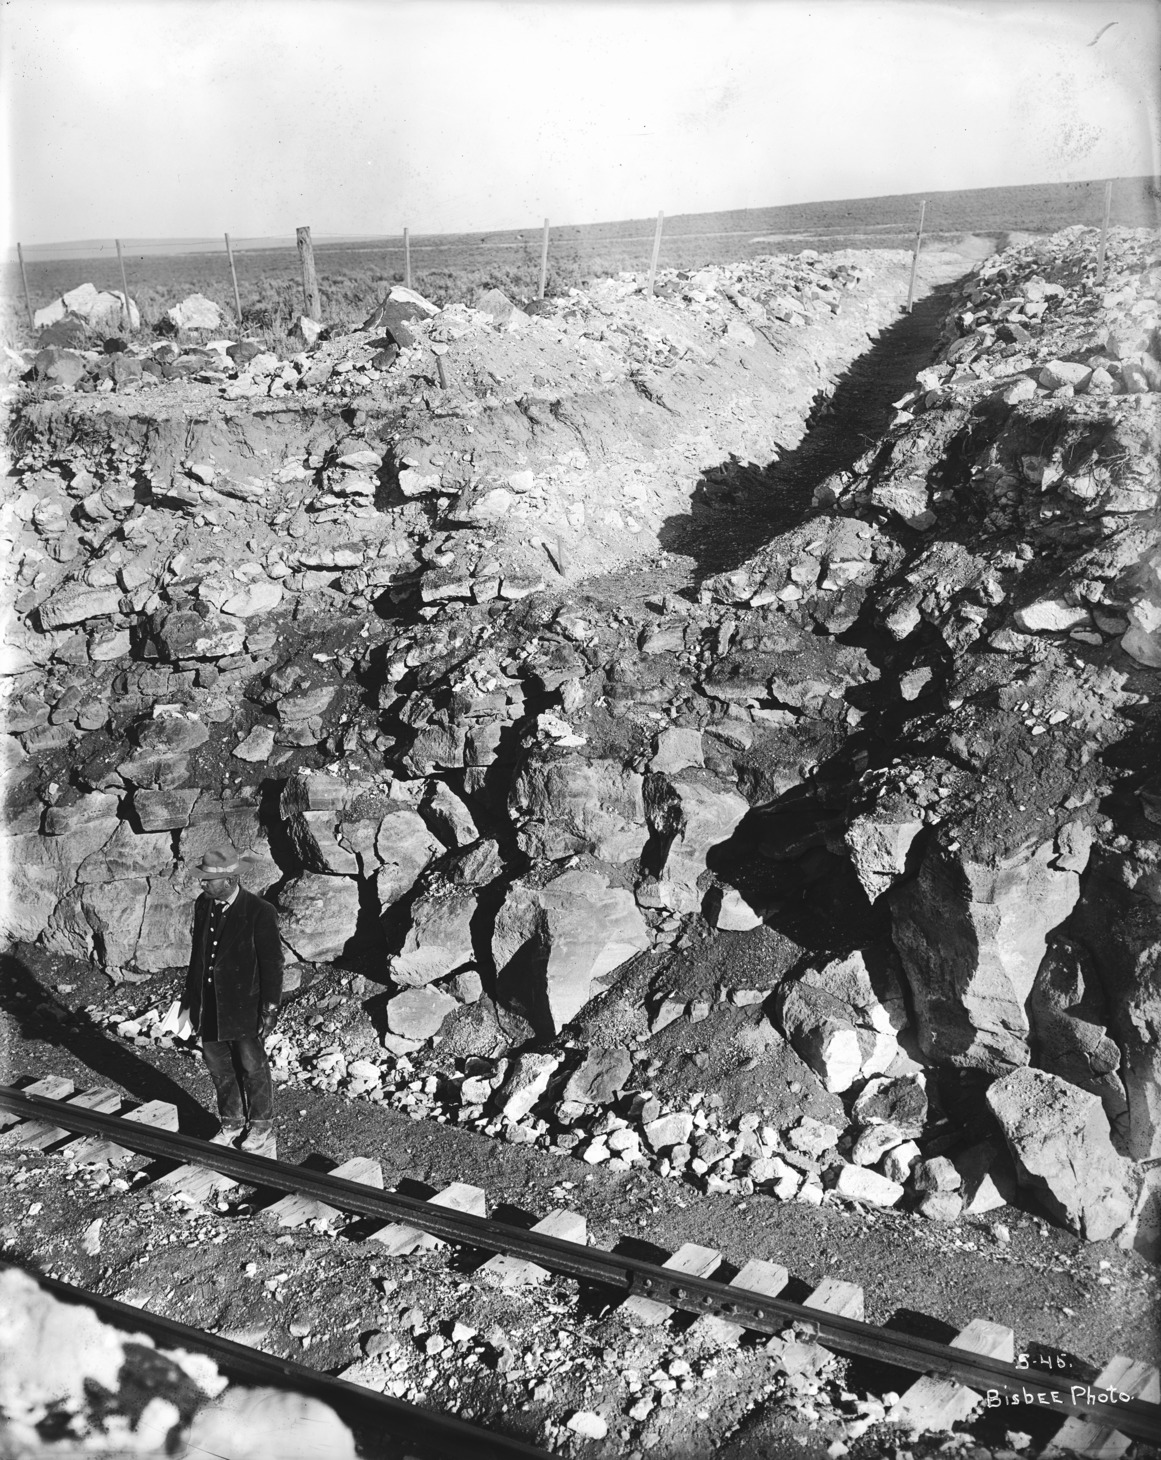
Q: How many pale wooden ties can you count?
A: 12